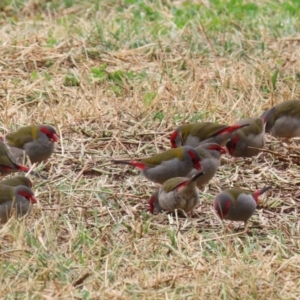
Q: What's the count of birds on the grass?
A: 11